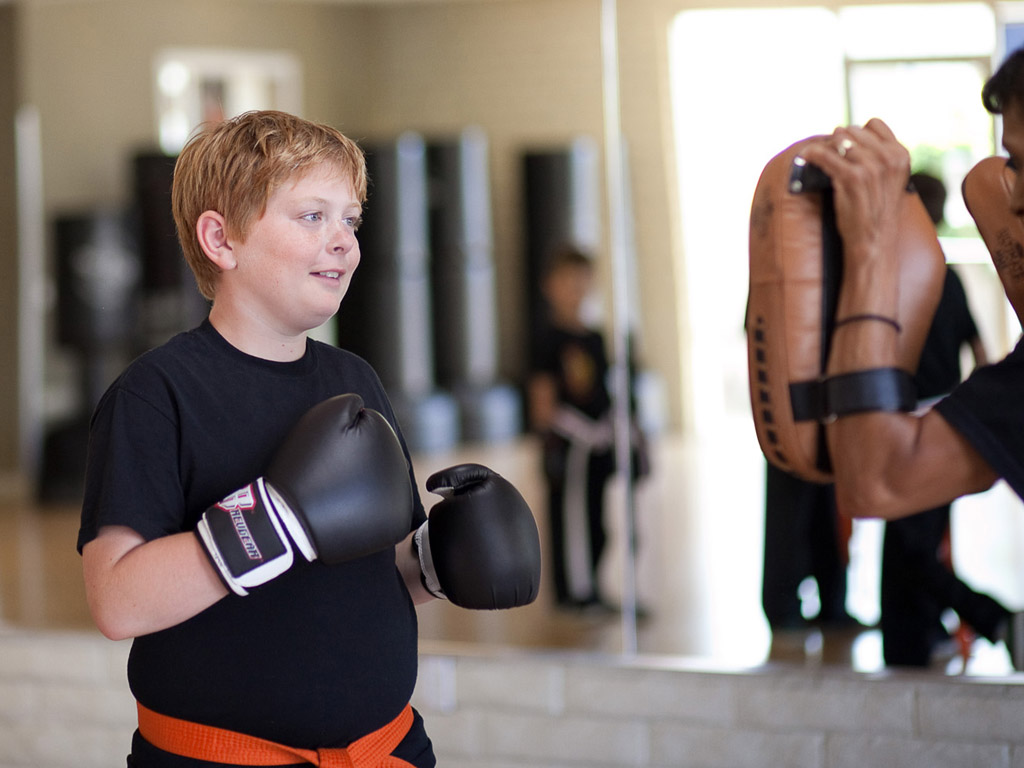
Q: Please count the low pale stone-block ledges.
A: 1